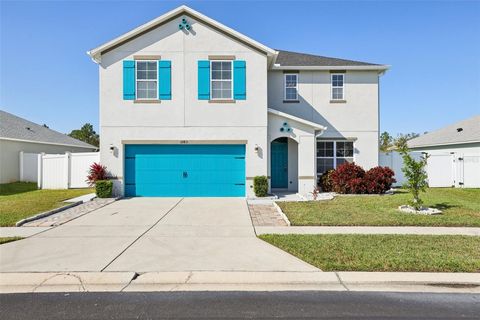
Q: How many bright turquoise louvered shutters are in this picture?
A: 4